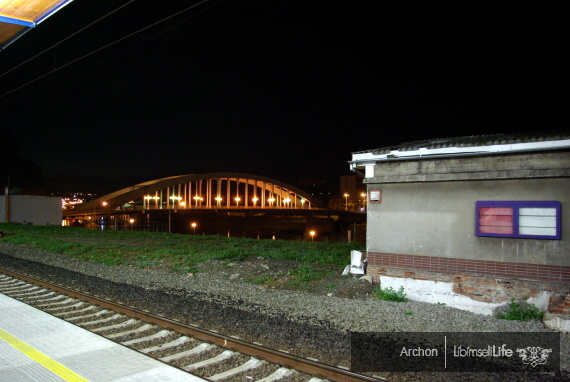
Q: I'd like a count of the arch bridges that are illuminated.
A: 1